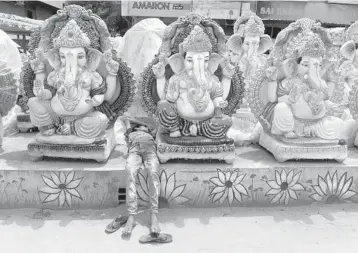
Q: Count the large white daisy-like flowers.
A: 5